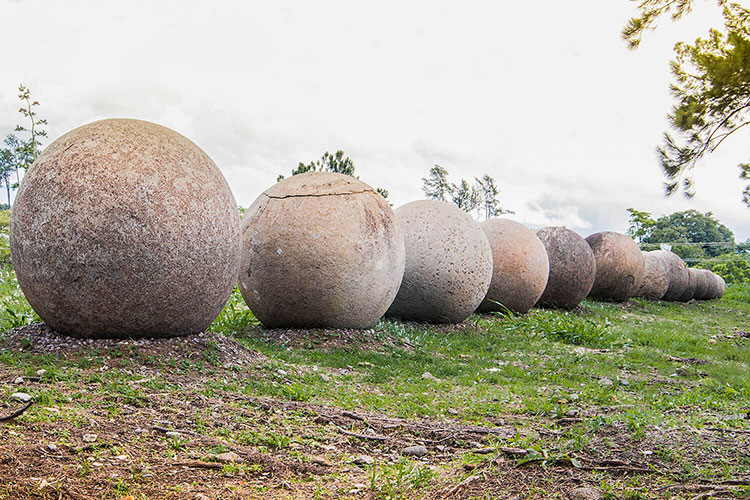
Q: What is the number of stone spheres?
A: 12